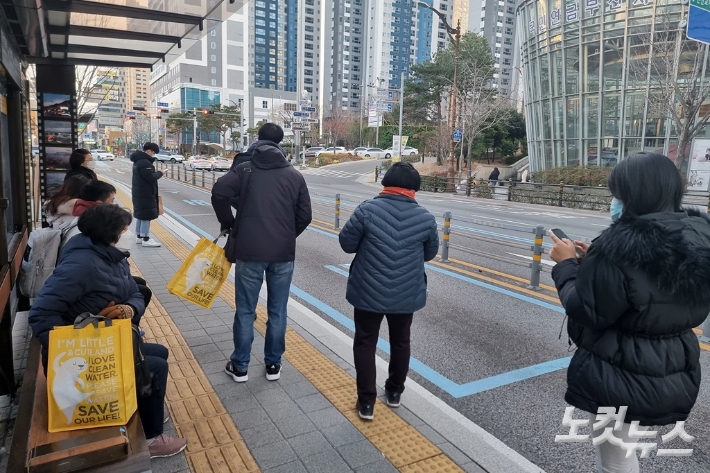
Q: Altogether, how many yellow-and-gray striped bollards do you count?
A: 12